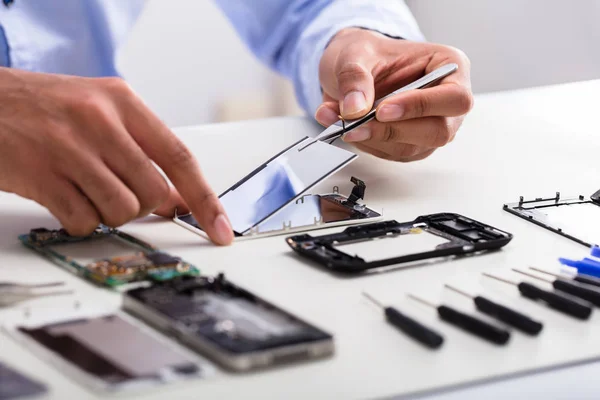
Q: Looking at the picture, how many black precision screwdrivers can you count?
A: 6